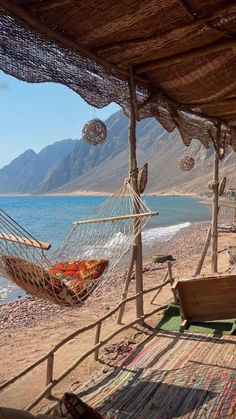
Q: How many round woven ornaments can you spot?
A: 2